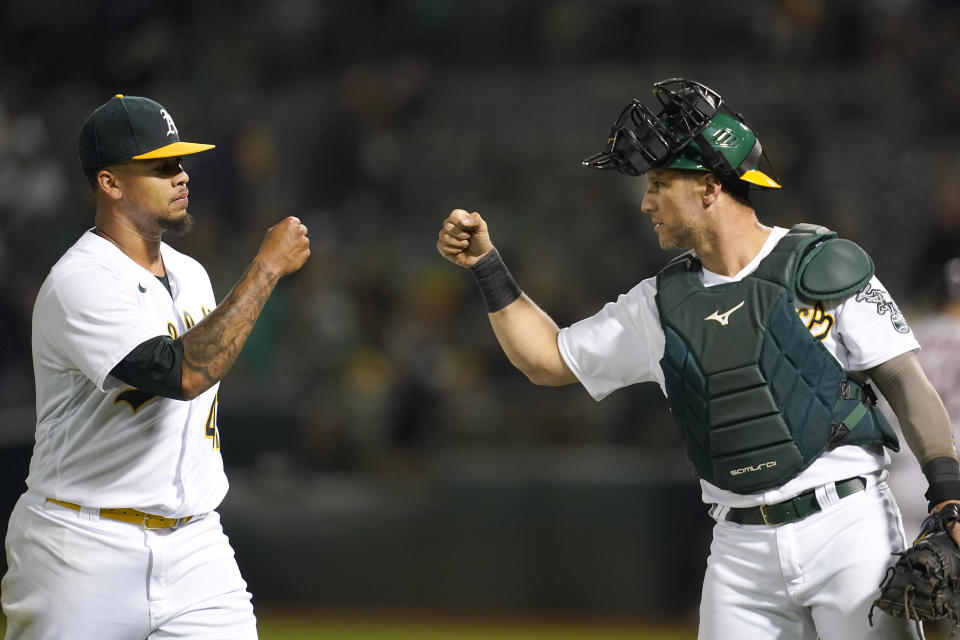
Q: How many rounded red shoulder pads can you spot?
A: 0